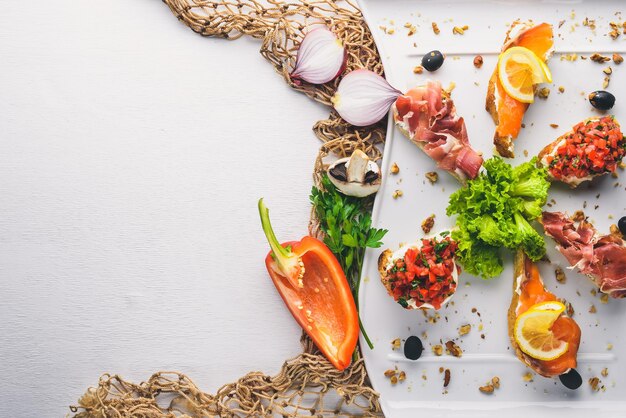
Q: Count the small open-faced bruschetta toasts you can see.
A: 6